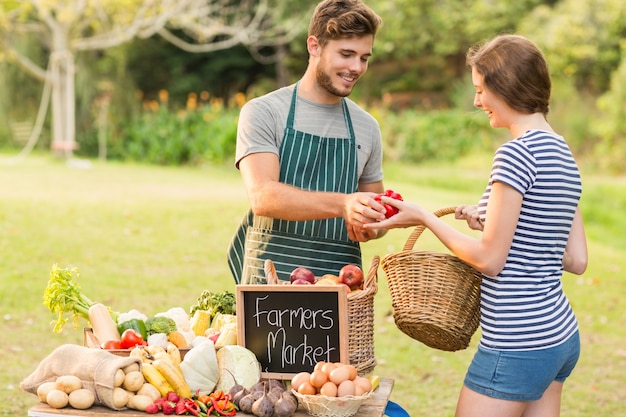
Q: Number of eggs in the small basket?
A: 12